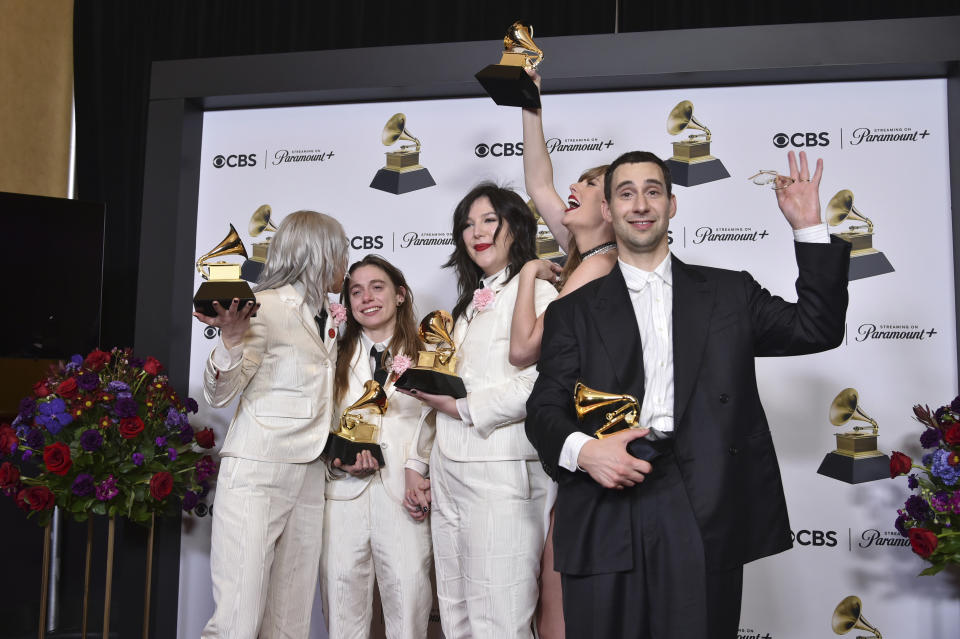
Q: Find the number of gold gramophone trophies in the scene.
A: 5